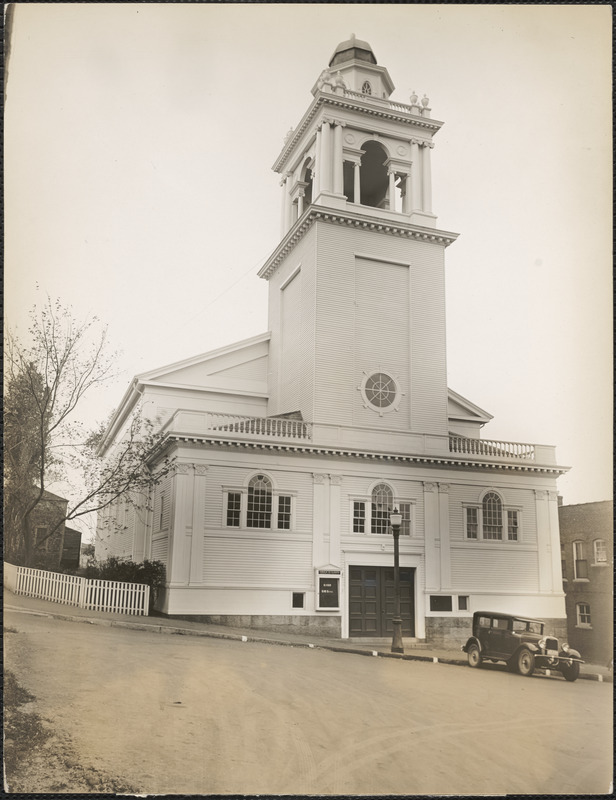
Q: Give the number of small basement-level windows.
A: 3